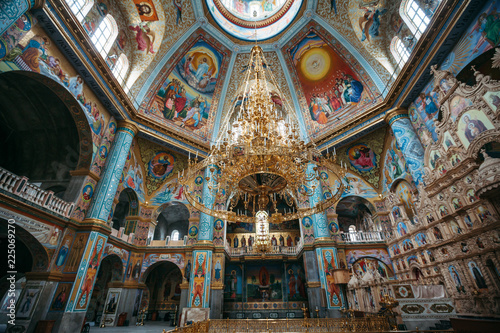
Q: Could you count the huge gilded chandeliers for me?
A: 1